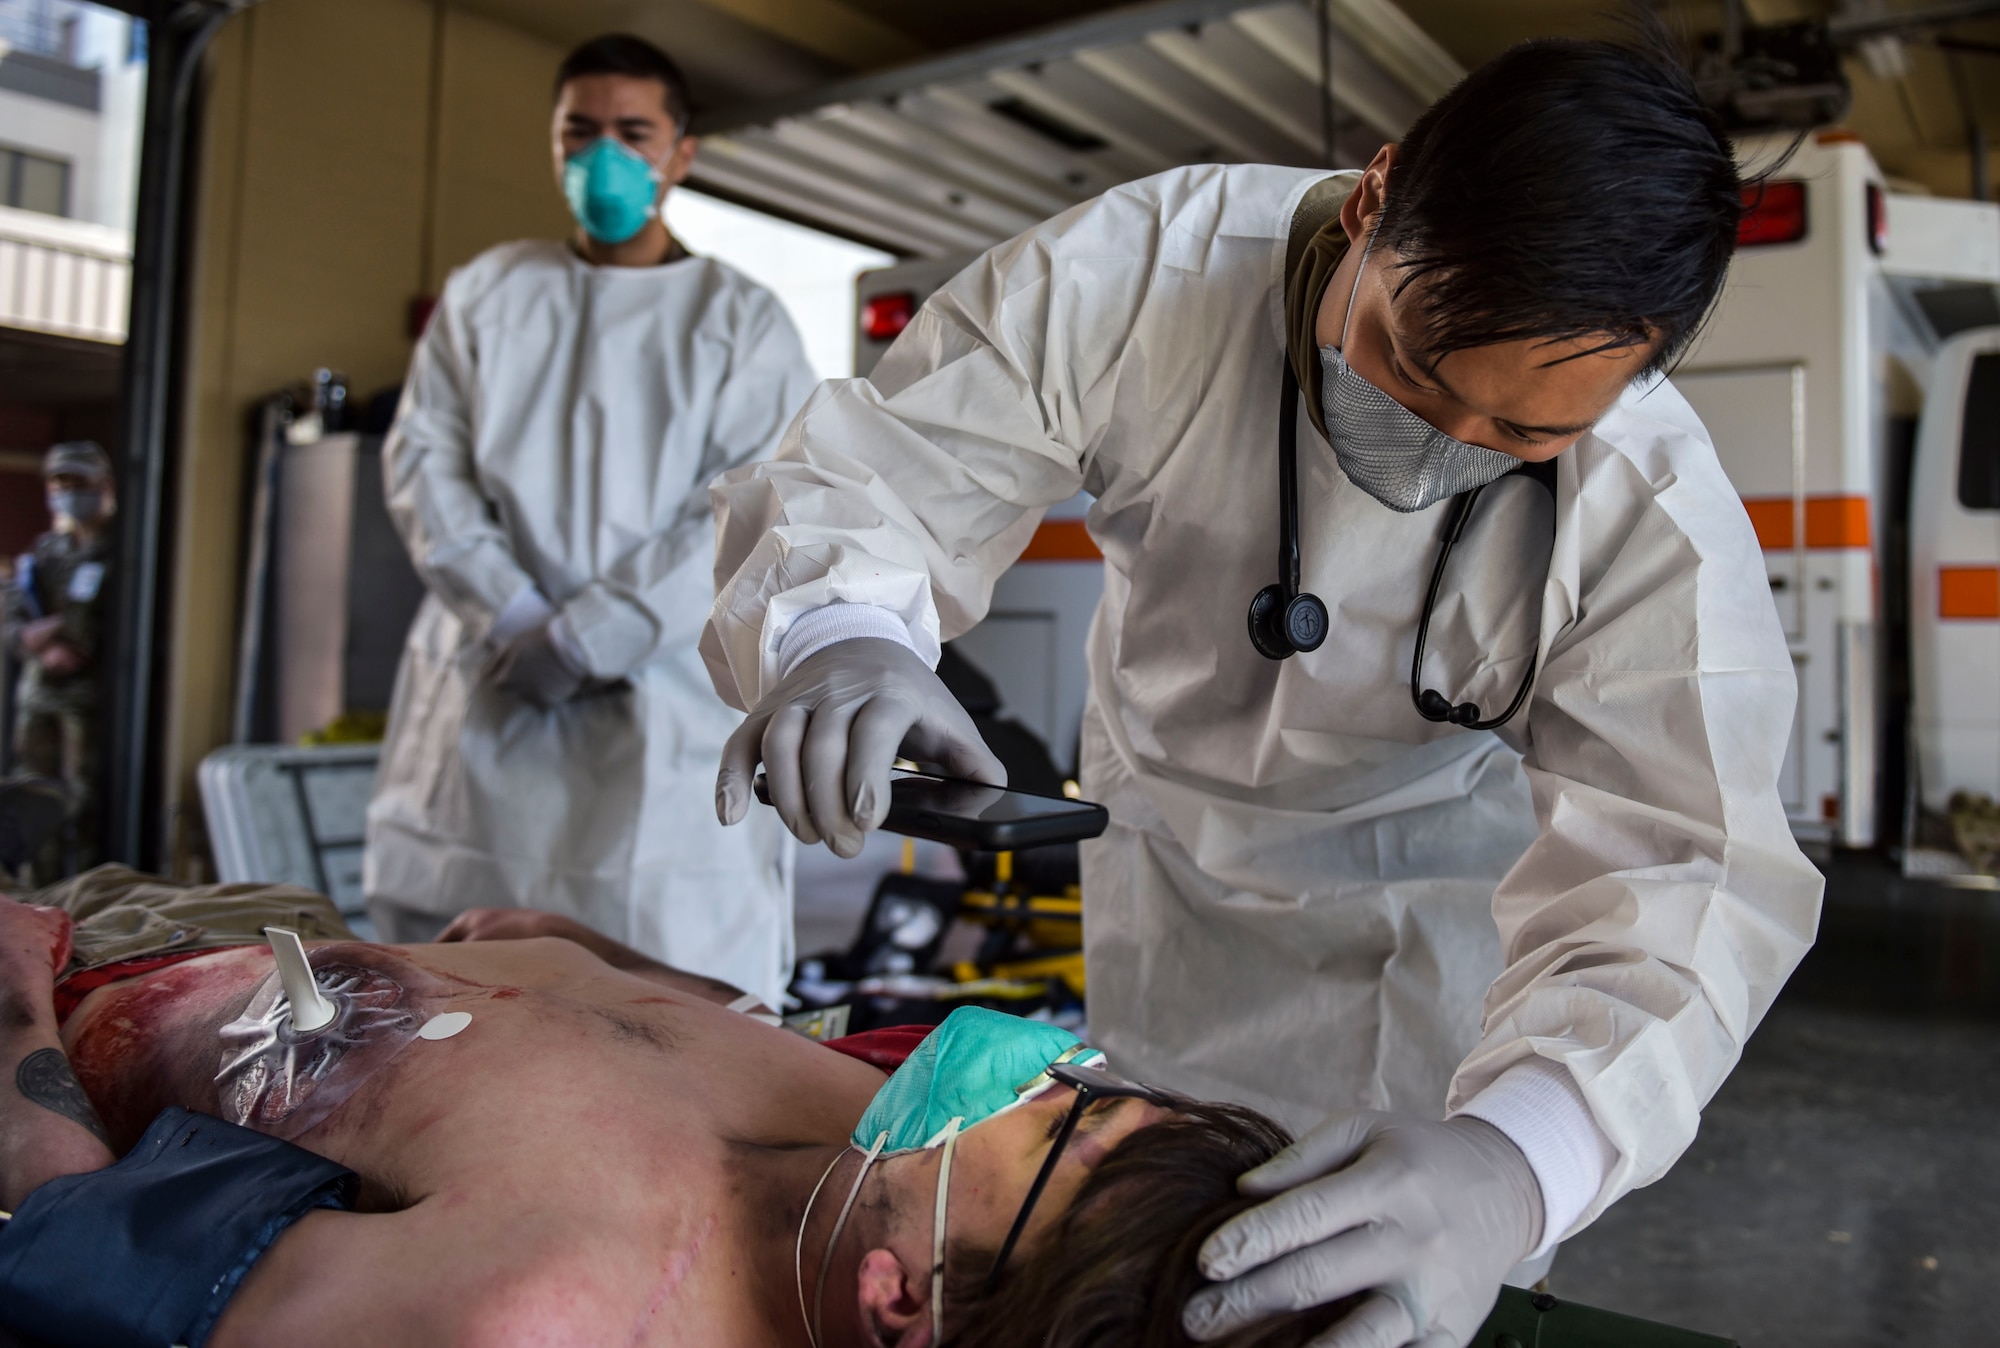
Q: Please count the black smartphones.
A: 1